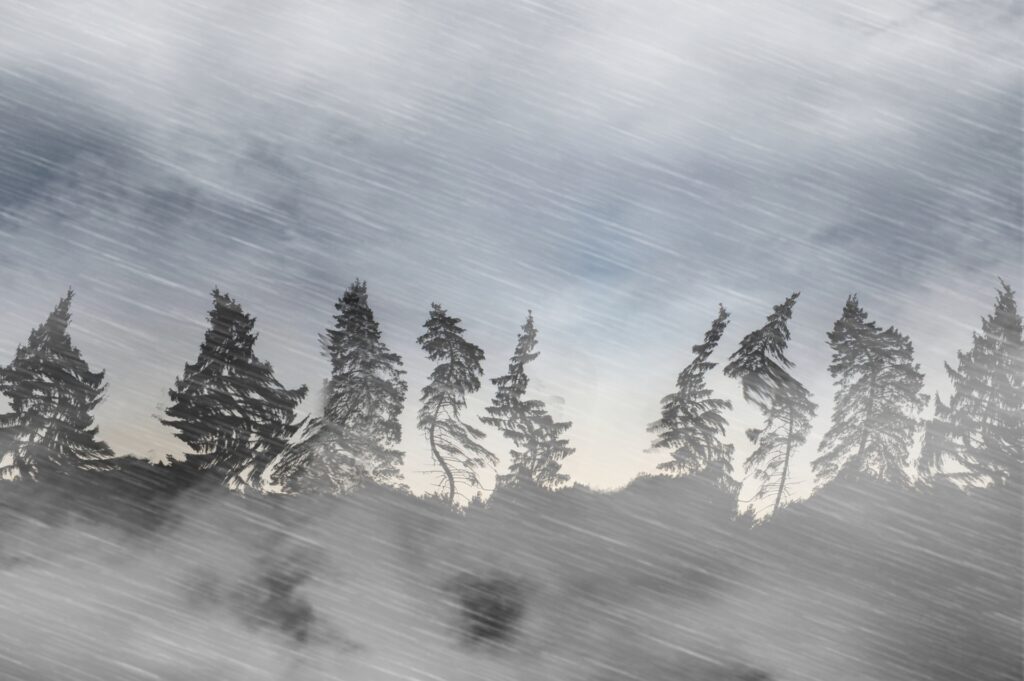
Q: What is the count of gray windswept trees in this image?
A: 9